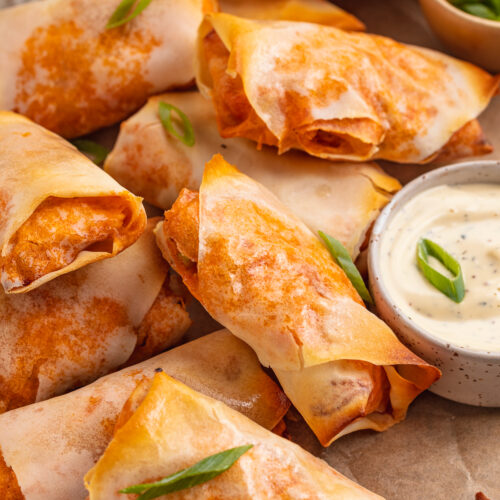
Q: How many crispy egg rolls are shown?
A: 9